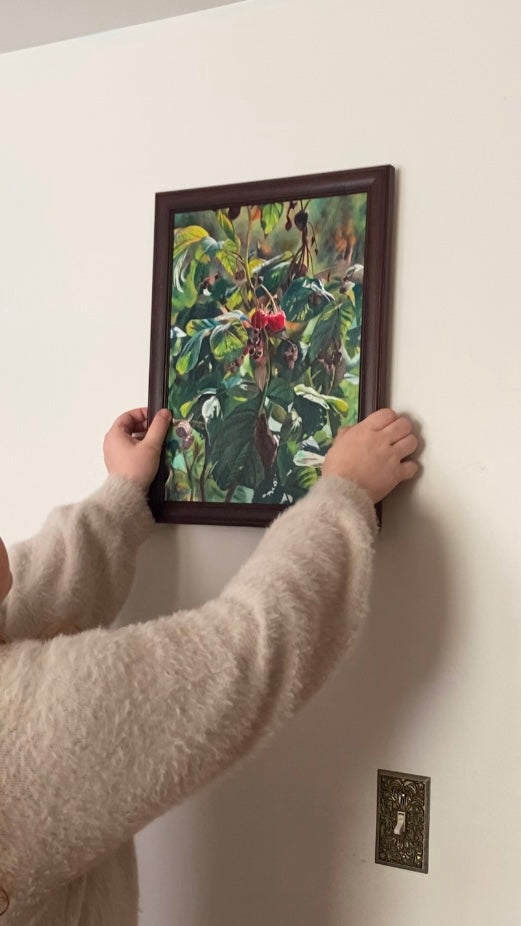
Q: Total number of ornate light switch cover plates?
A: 1